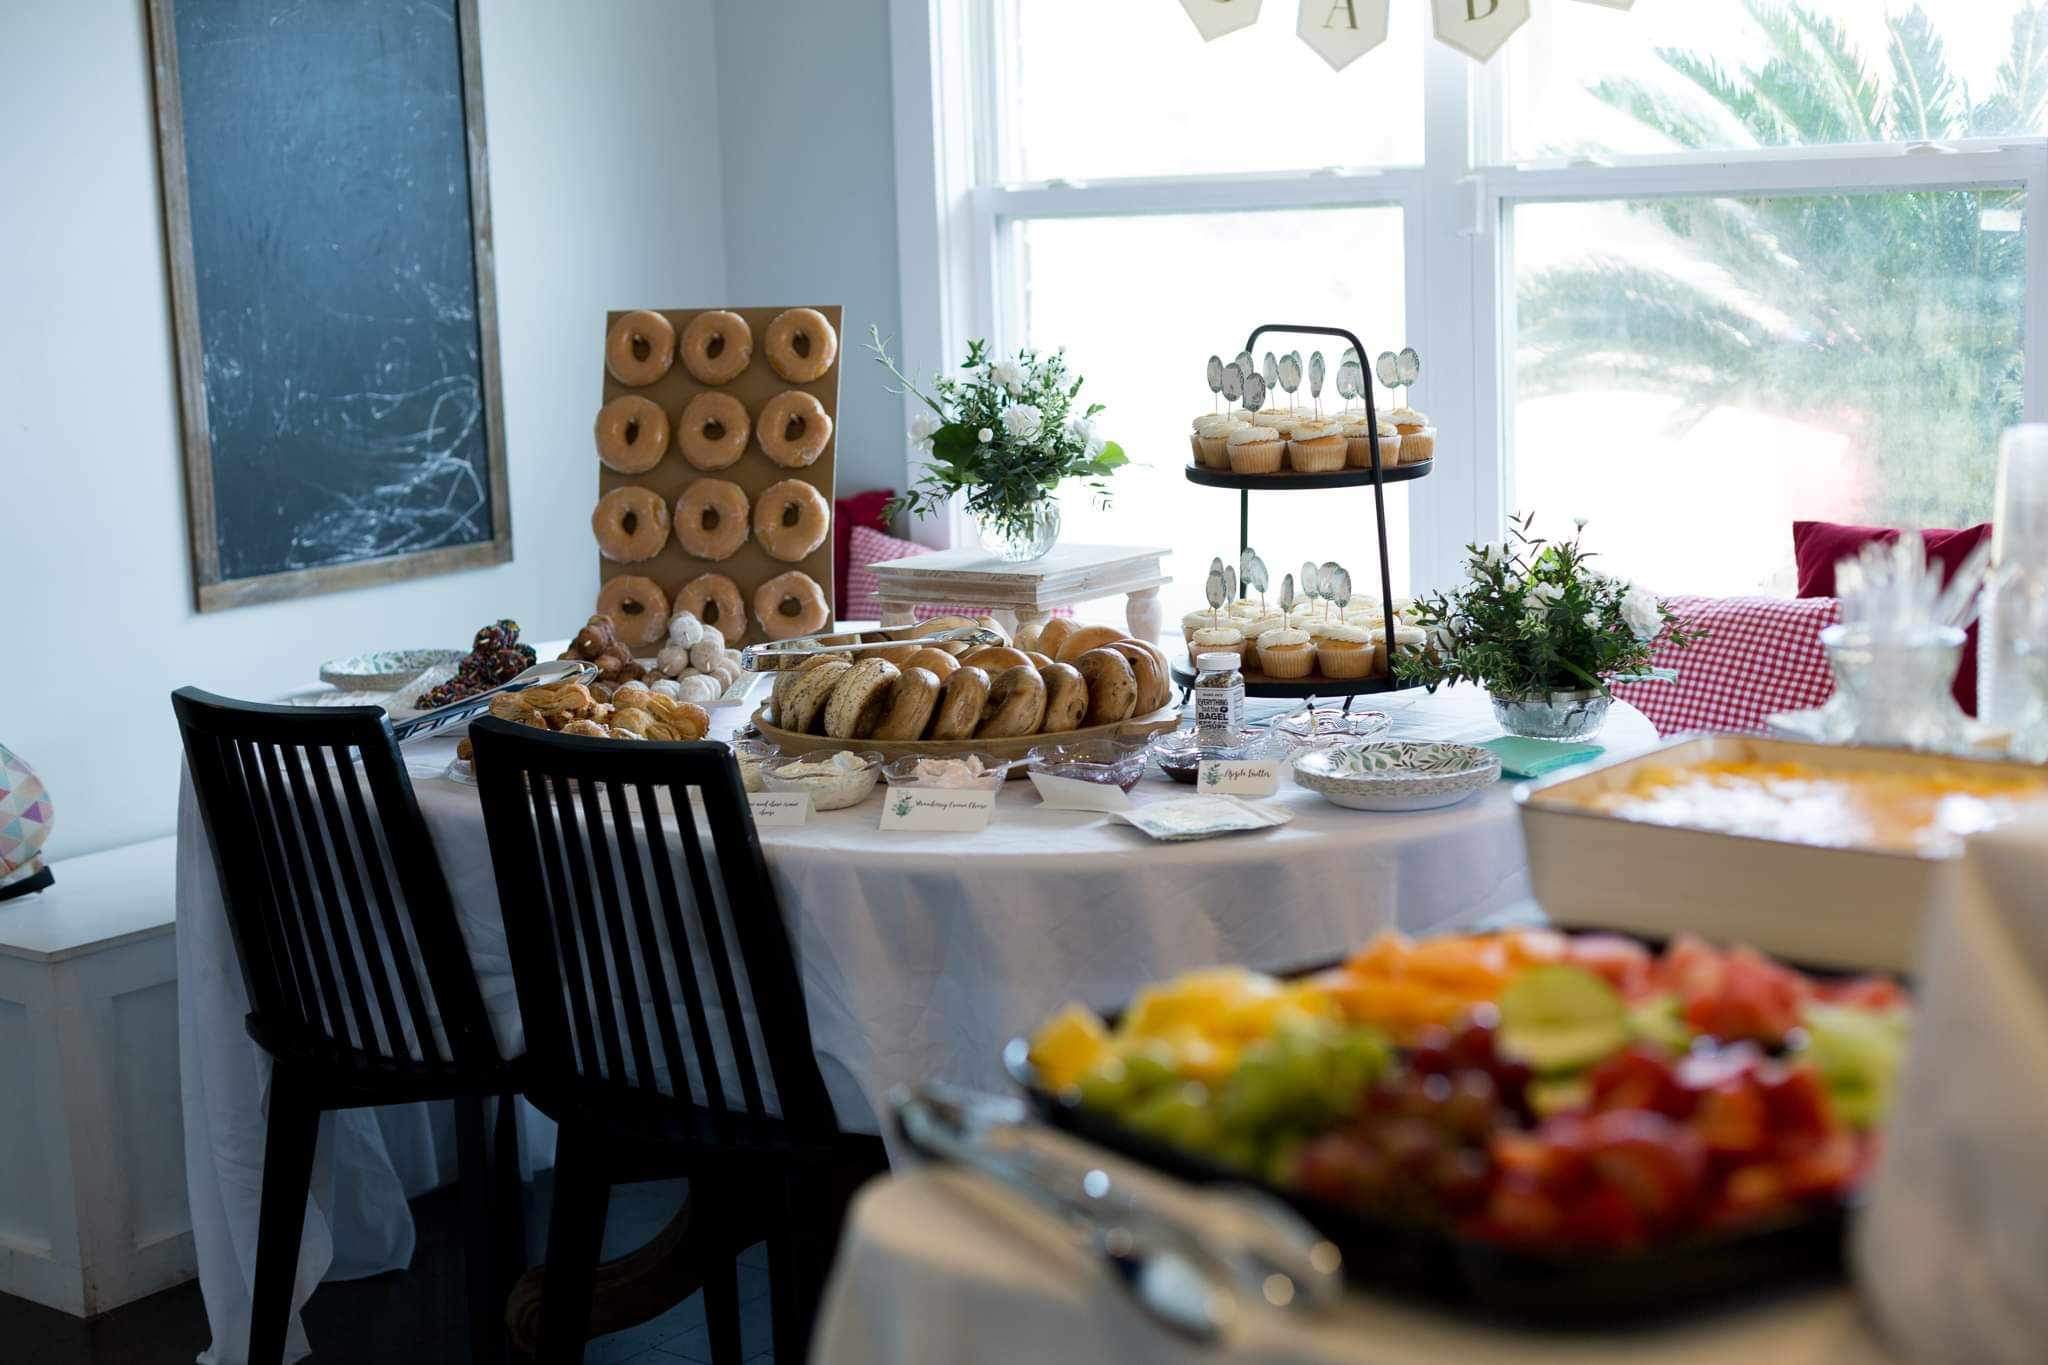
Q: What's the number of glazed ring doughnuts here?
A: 12